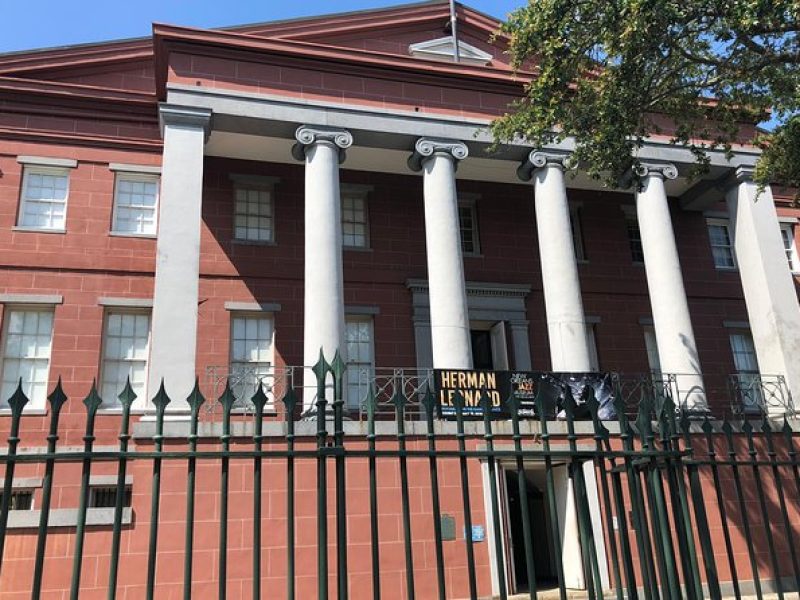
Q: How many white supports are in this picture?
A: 6